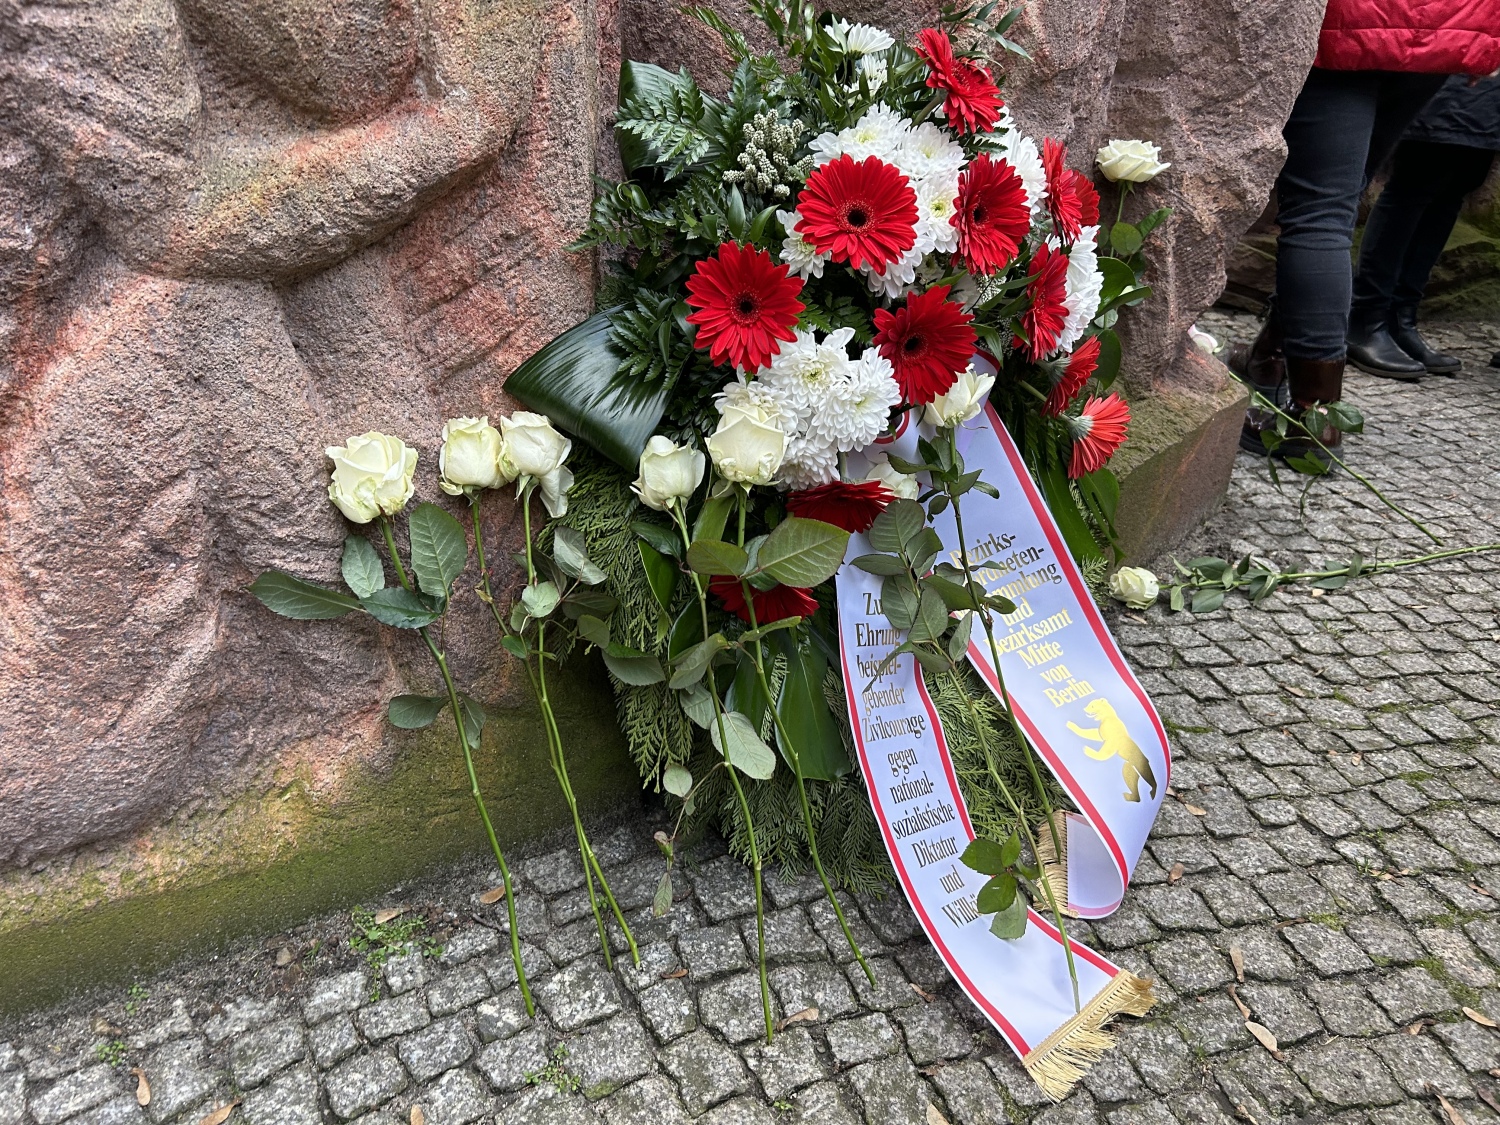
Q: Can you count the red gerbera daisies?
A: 12